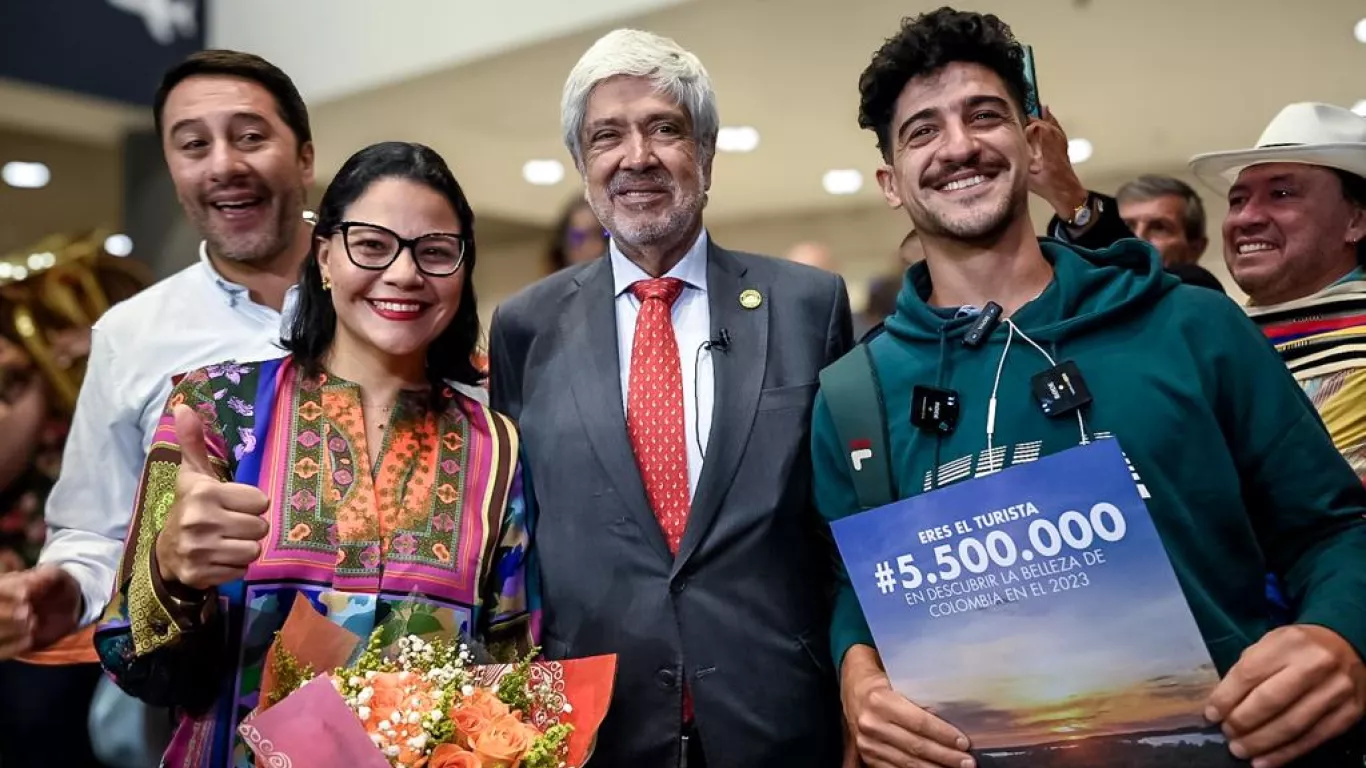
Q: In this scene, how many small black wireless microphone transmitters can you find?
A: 3